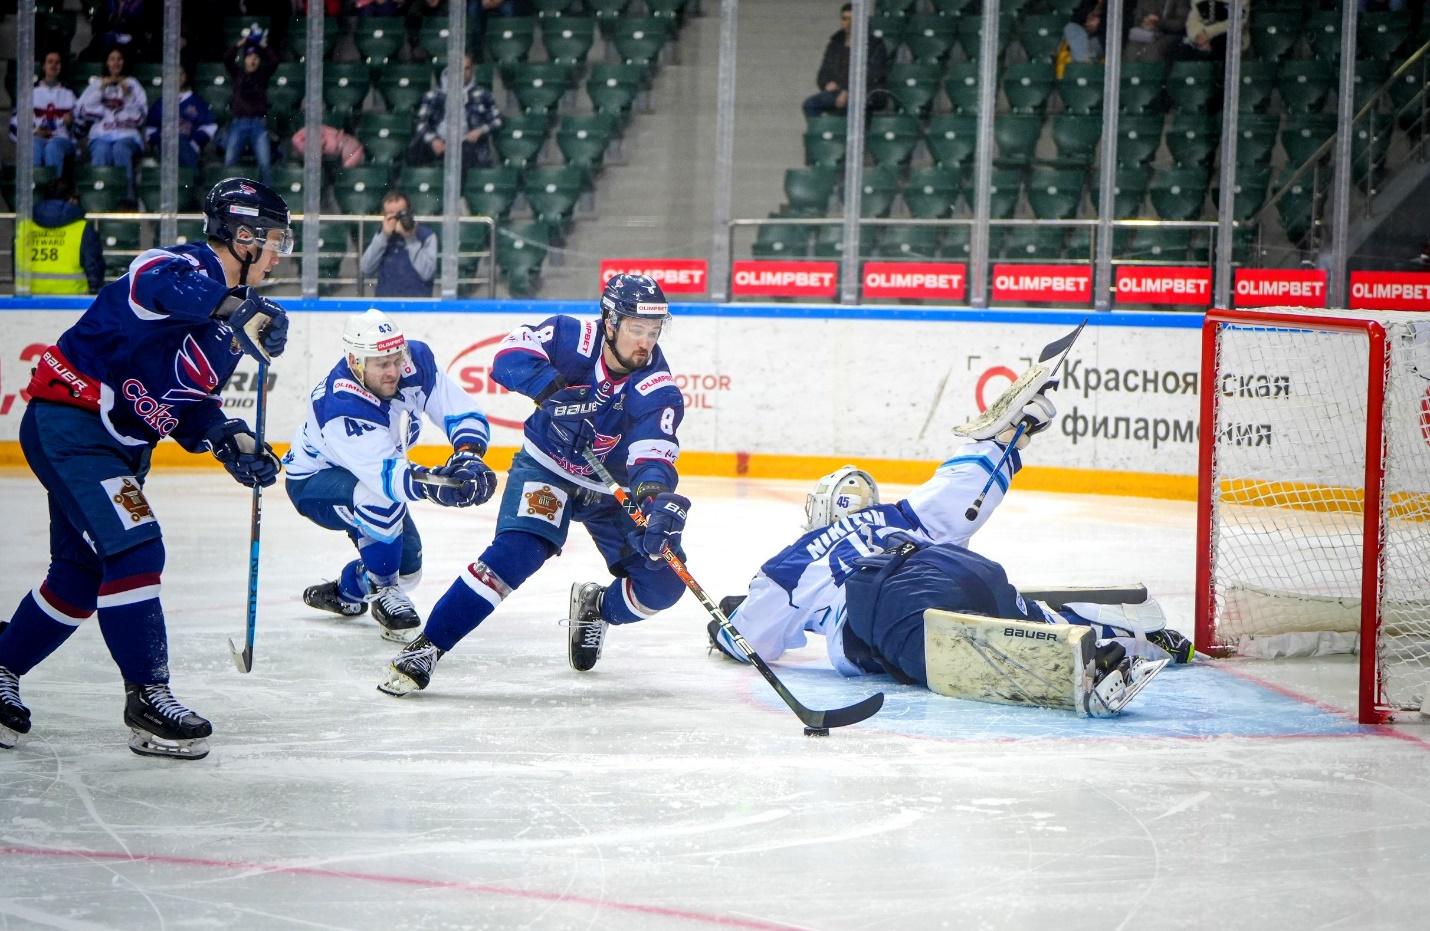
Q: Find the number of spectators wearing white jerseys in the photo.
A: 2